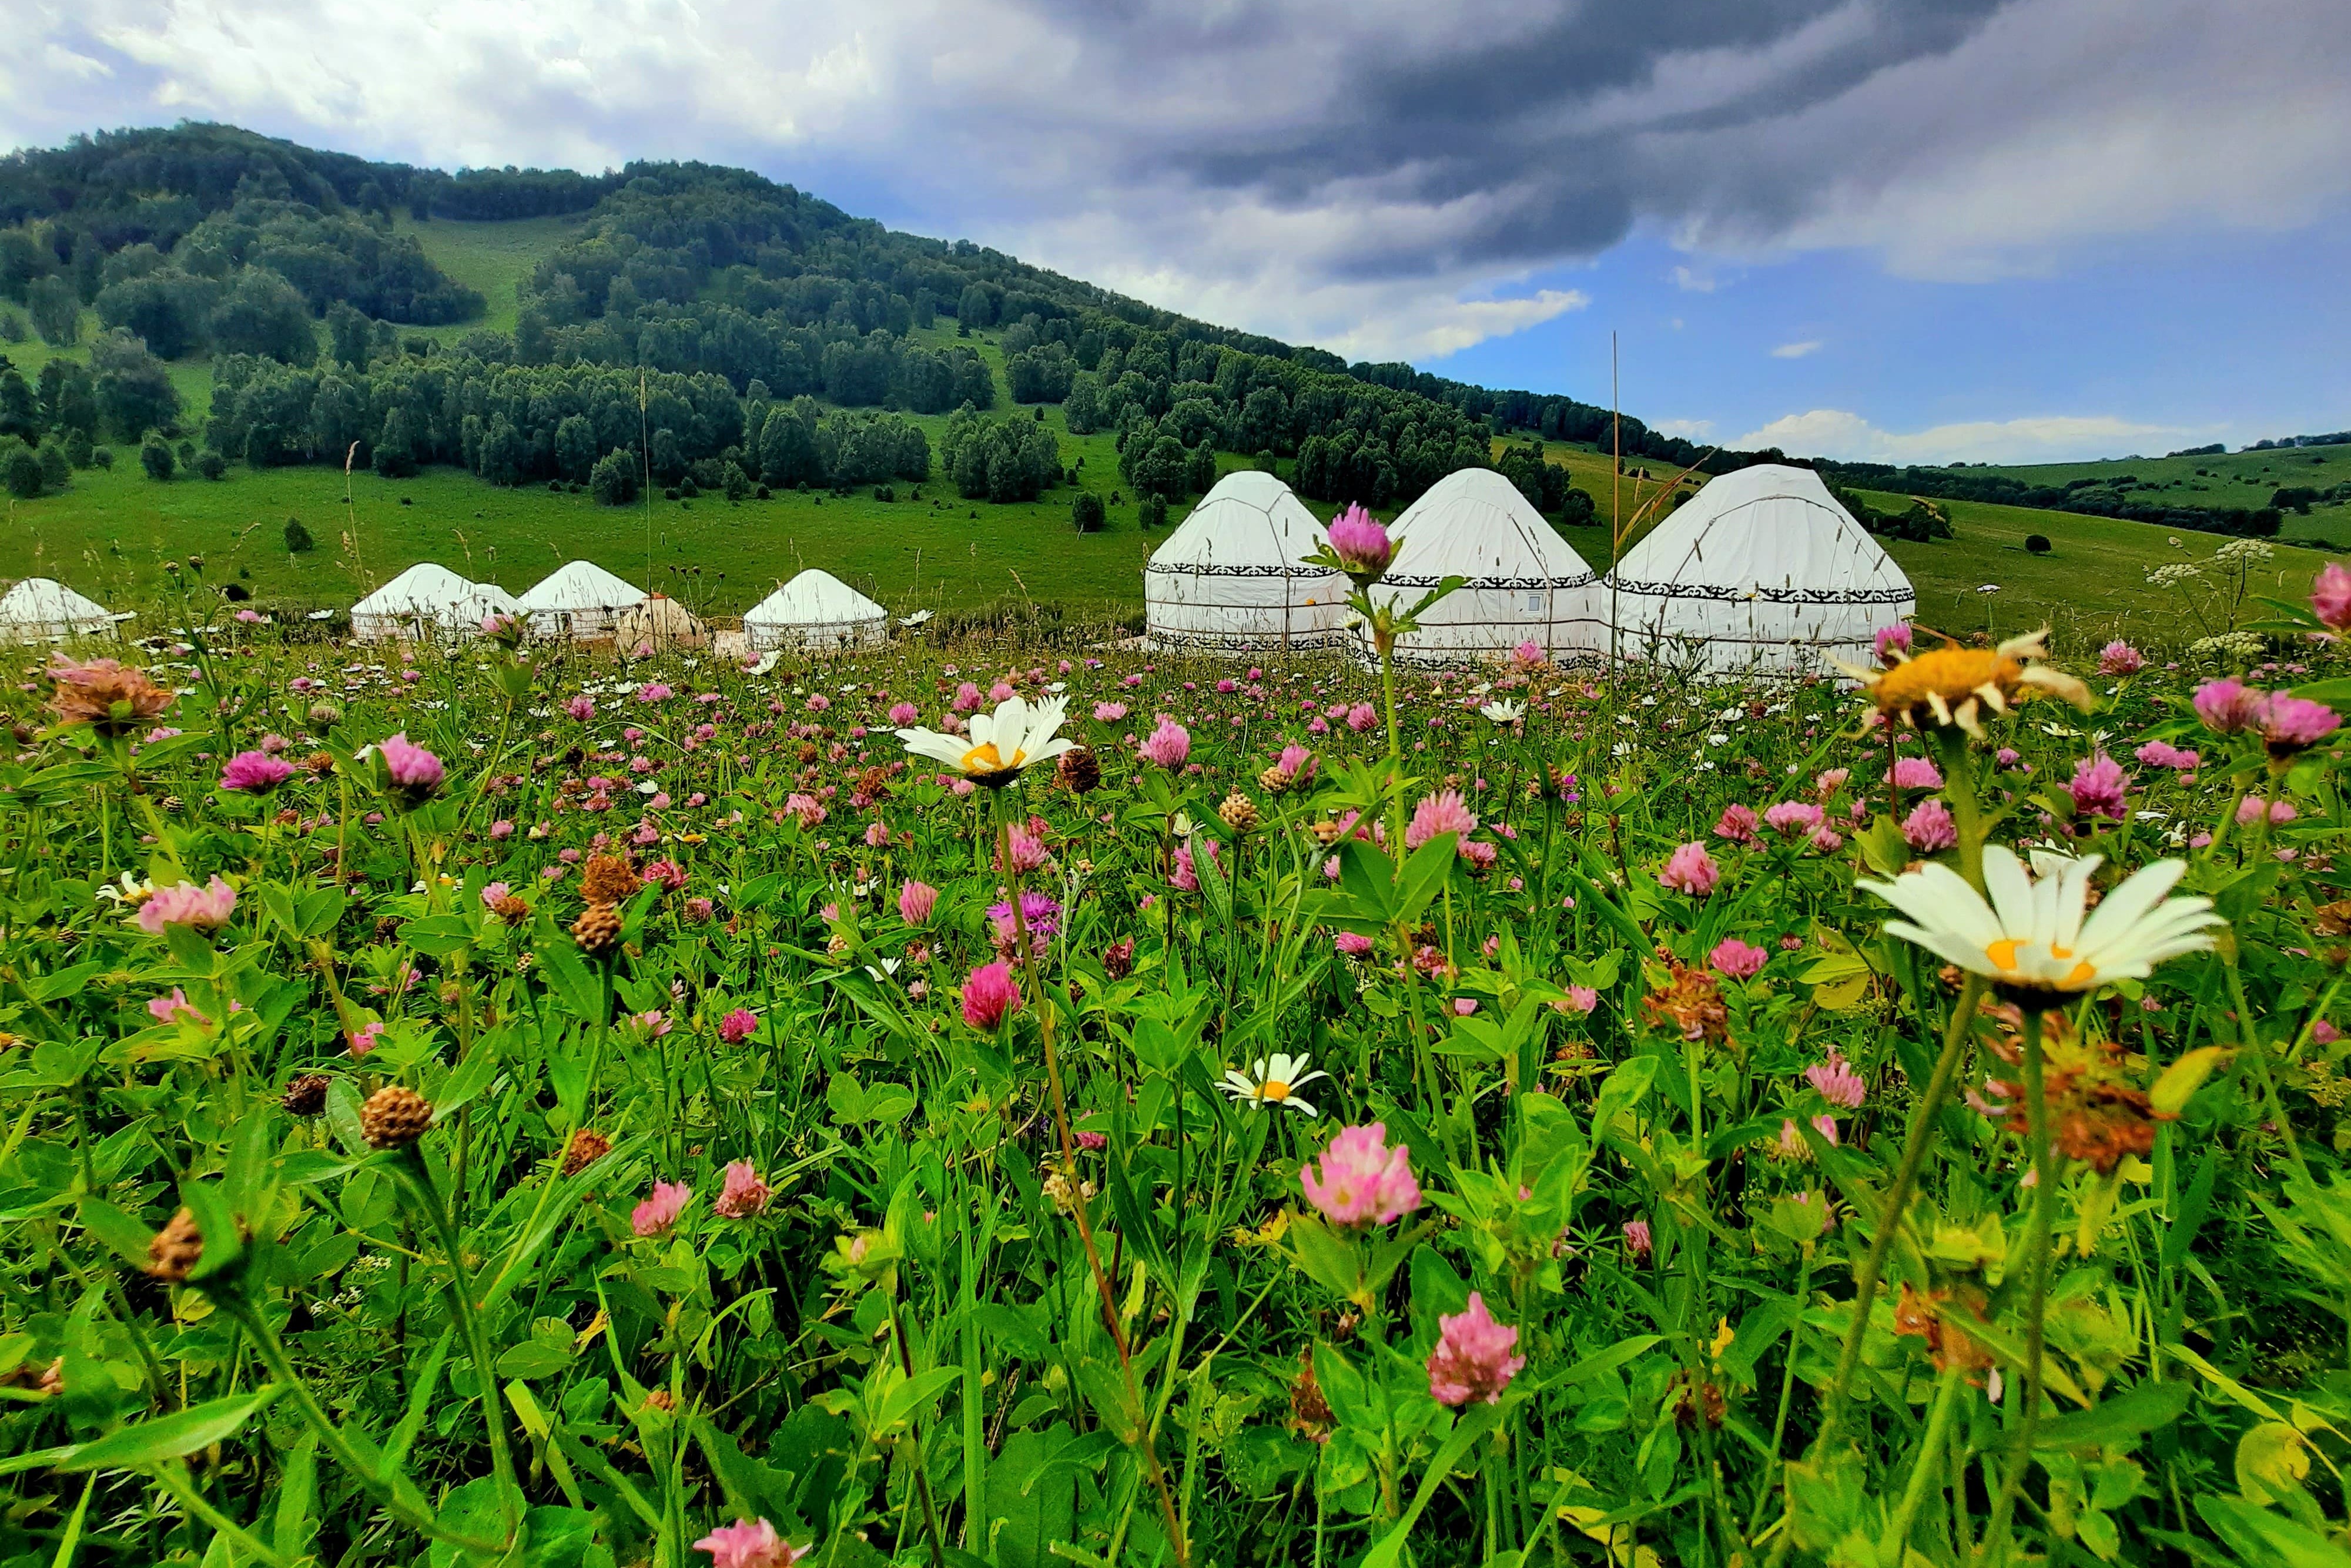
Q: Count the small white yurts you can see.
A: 5